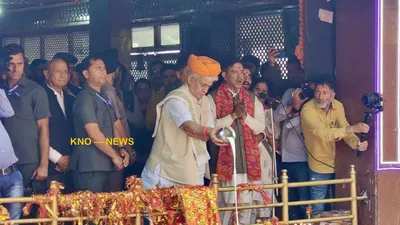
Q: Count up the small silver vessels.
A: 1